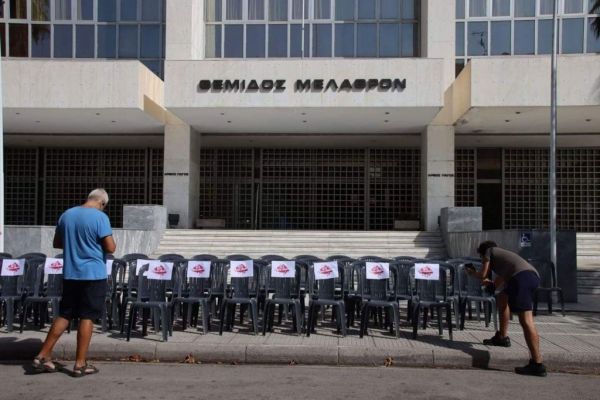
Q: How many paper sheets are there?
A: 11